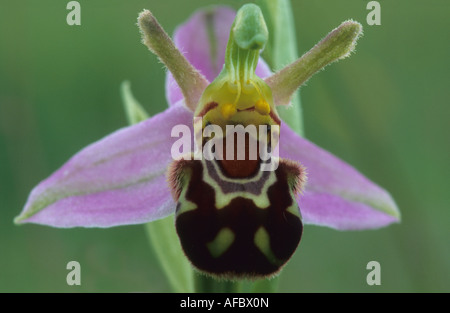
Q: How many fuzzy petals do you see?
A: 2